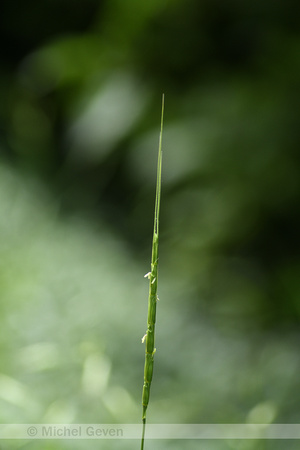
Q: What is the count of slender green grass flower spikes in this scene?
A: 1